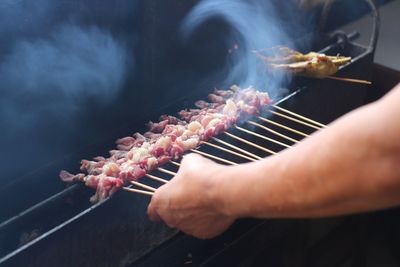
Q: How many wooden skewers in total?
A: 15